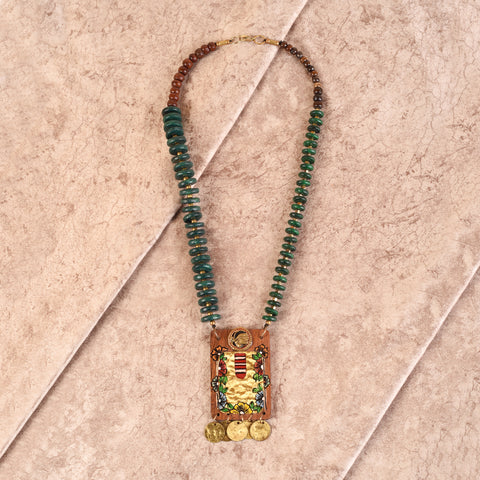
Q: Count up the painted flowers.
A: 9